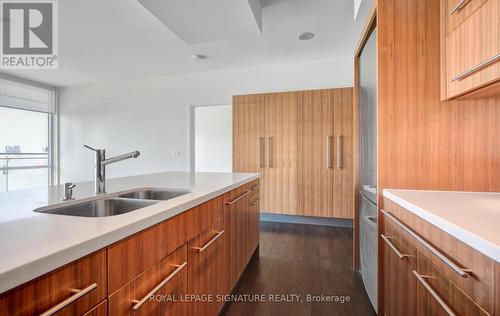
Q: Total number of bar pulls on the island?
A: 6